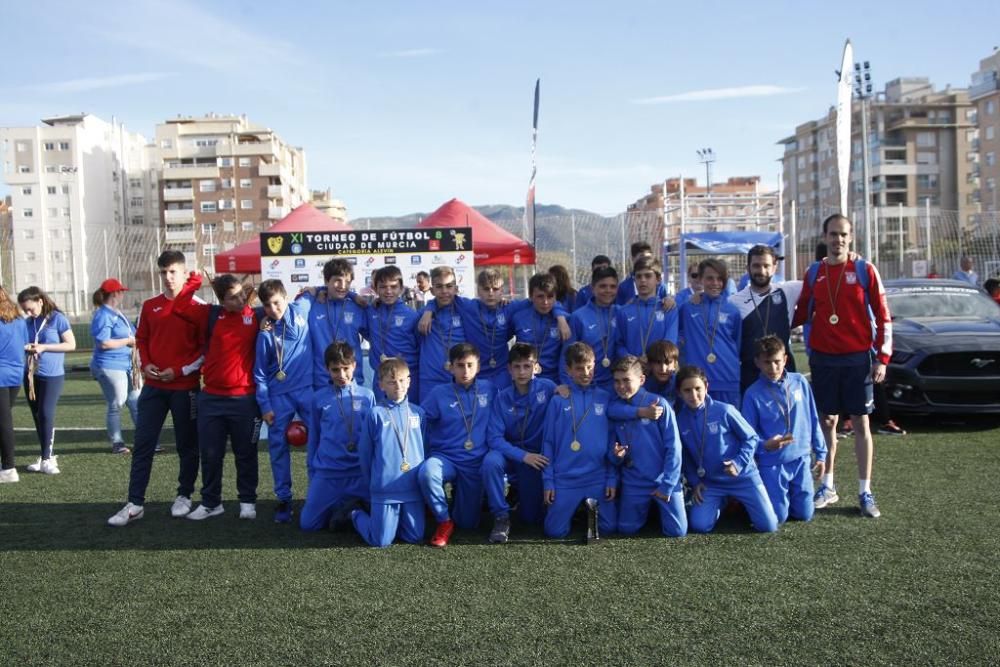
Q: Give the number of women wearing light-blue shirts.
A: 3